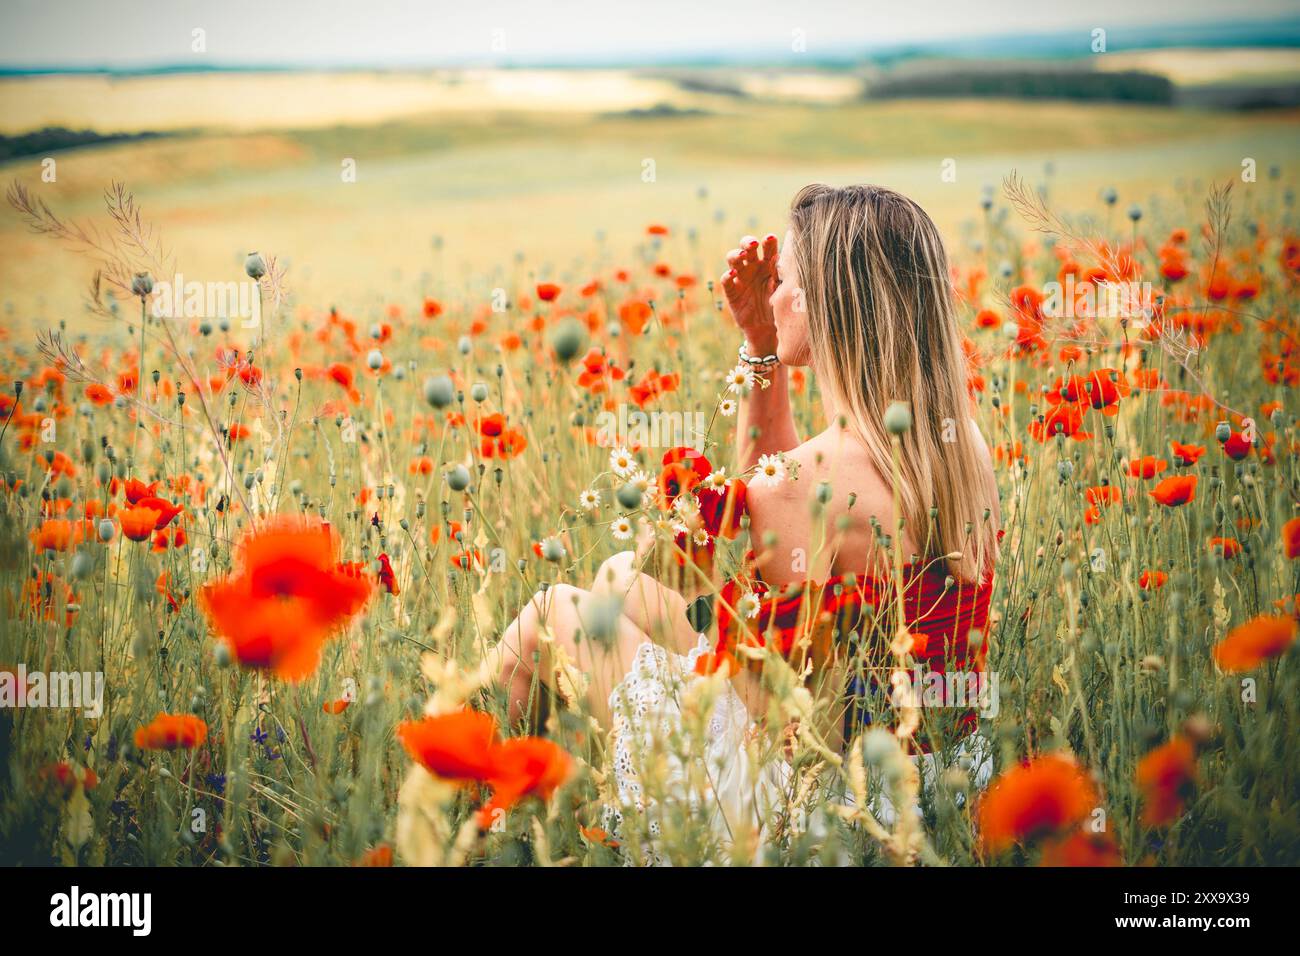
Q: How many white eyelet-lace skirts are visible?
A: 1